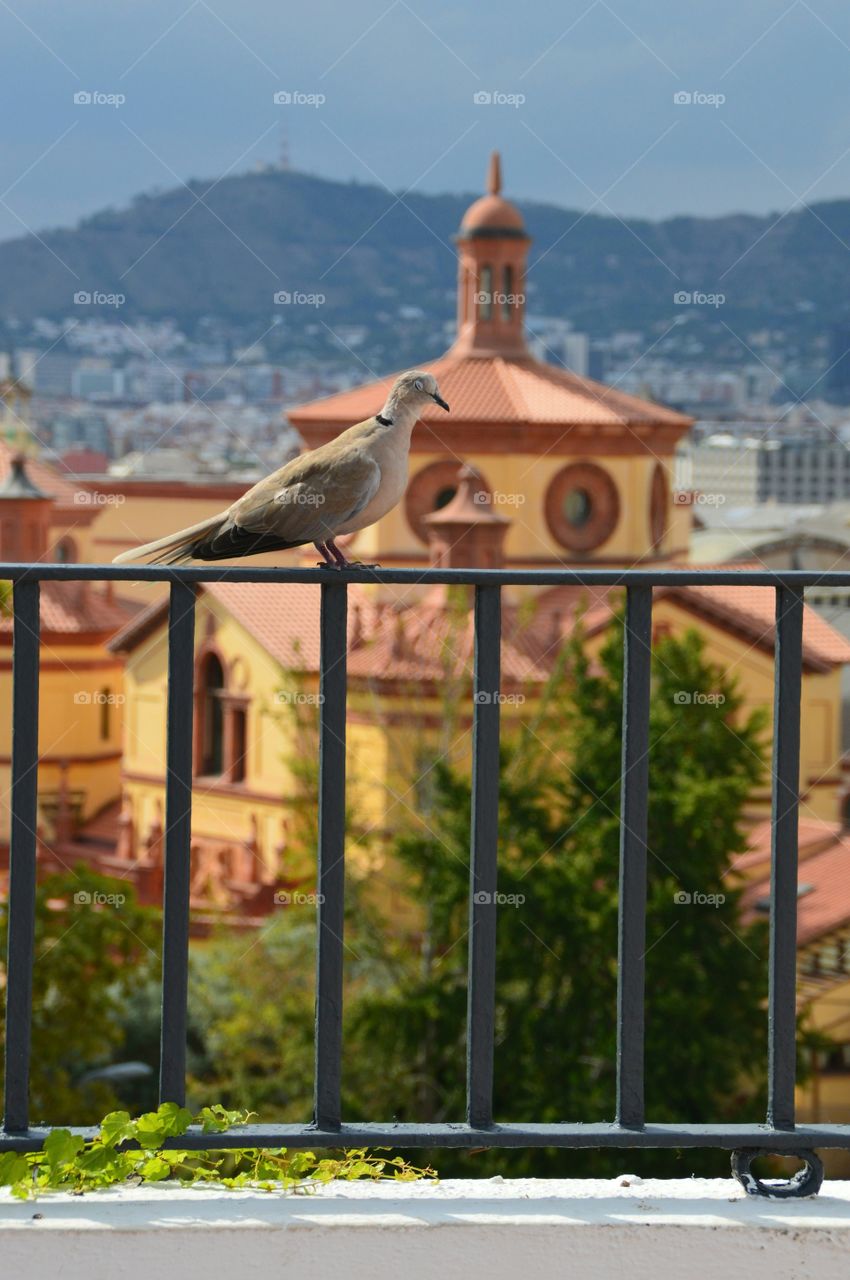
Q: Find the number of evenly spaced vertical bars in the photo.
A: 6